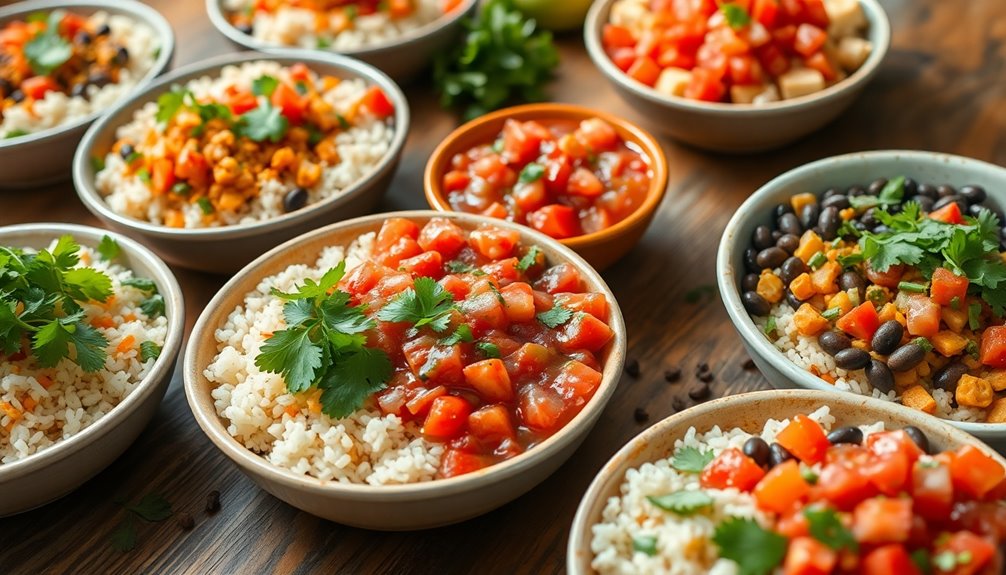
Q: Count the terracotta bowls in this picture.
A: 1